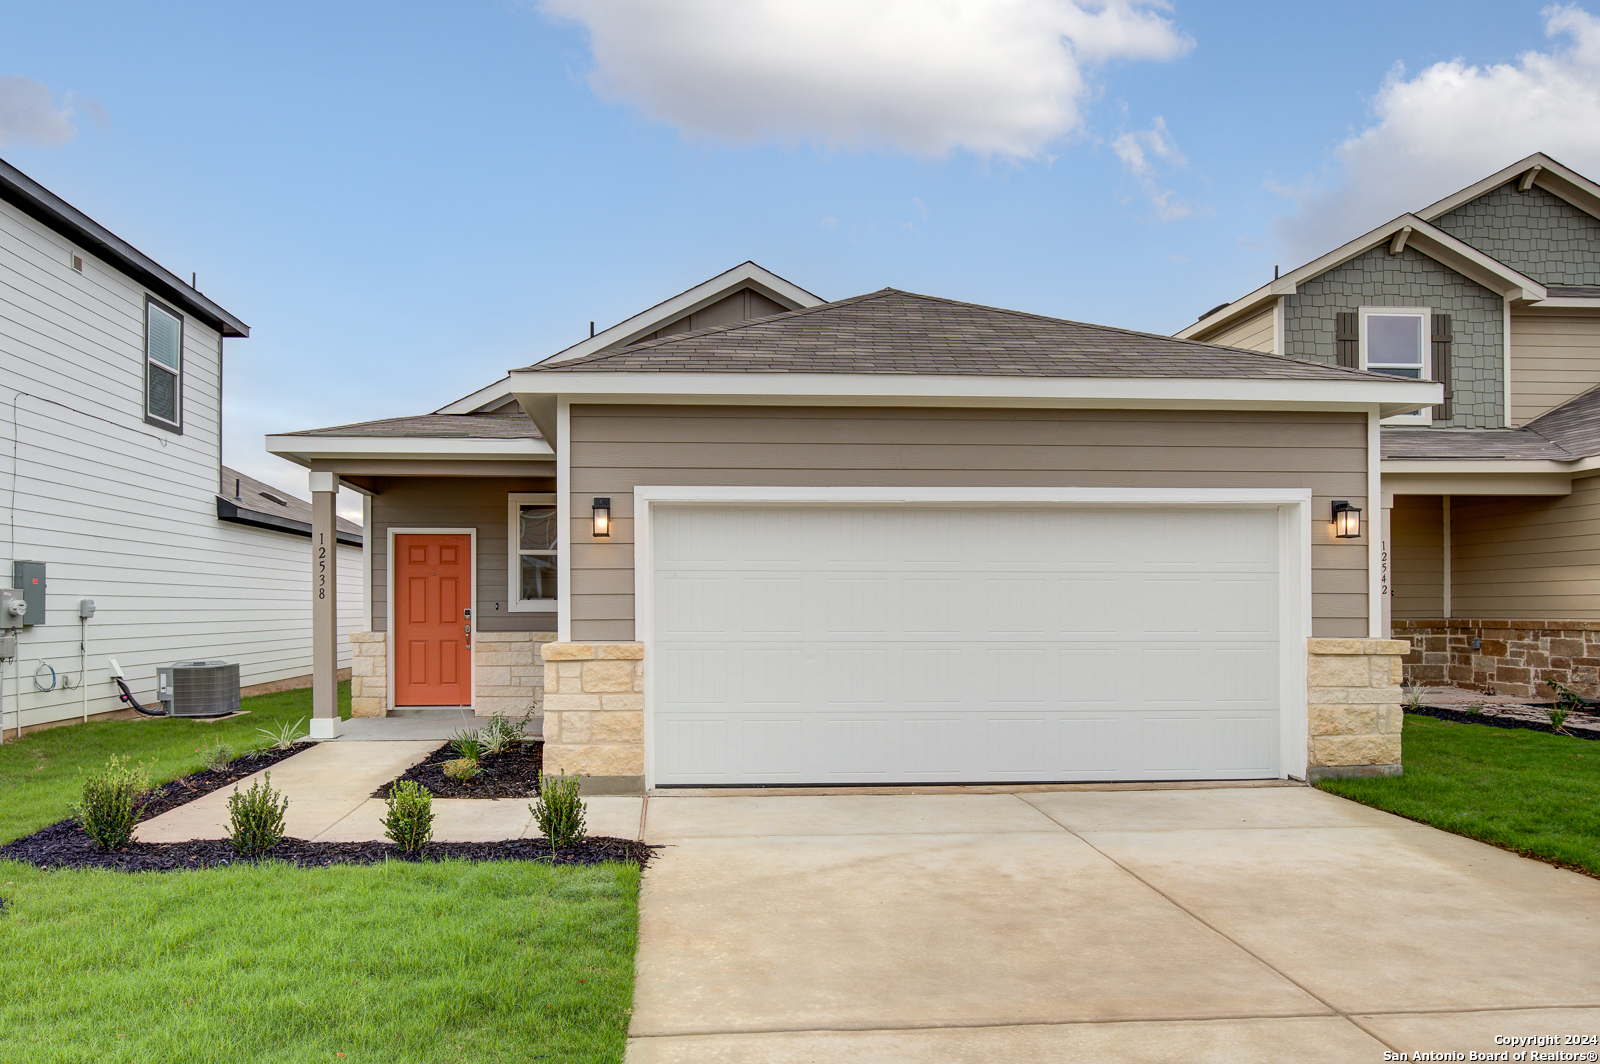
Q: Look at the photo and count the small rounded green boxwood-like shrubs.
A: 4